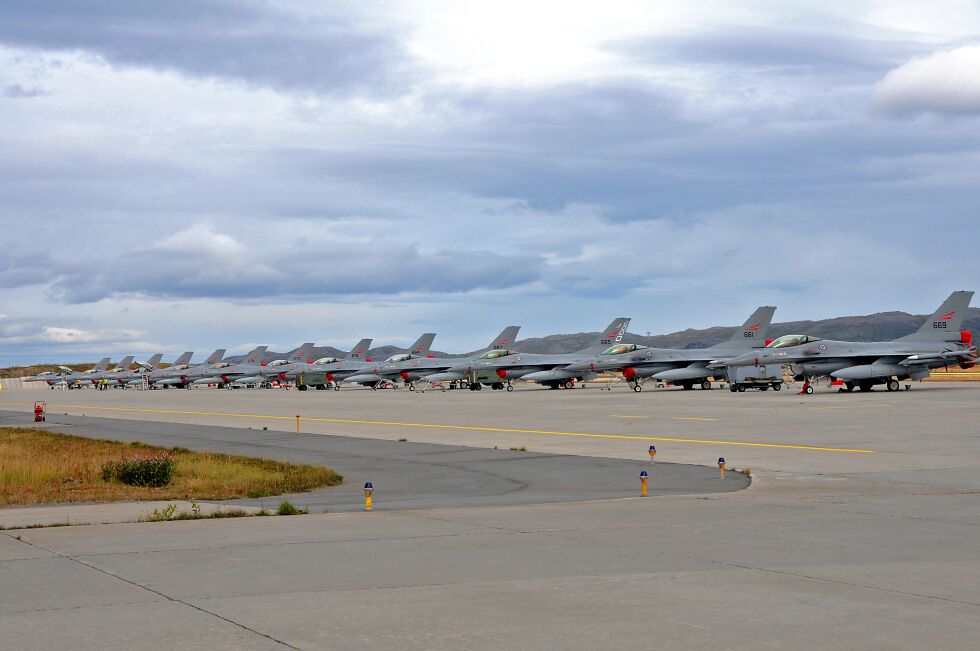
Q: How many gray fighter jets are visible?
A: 13